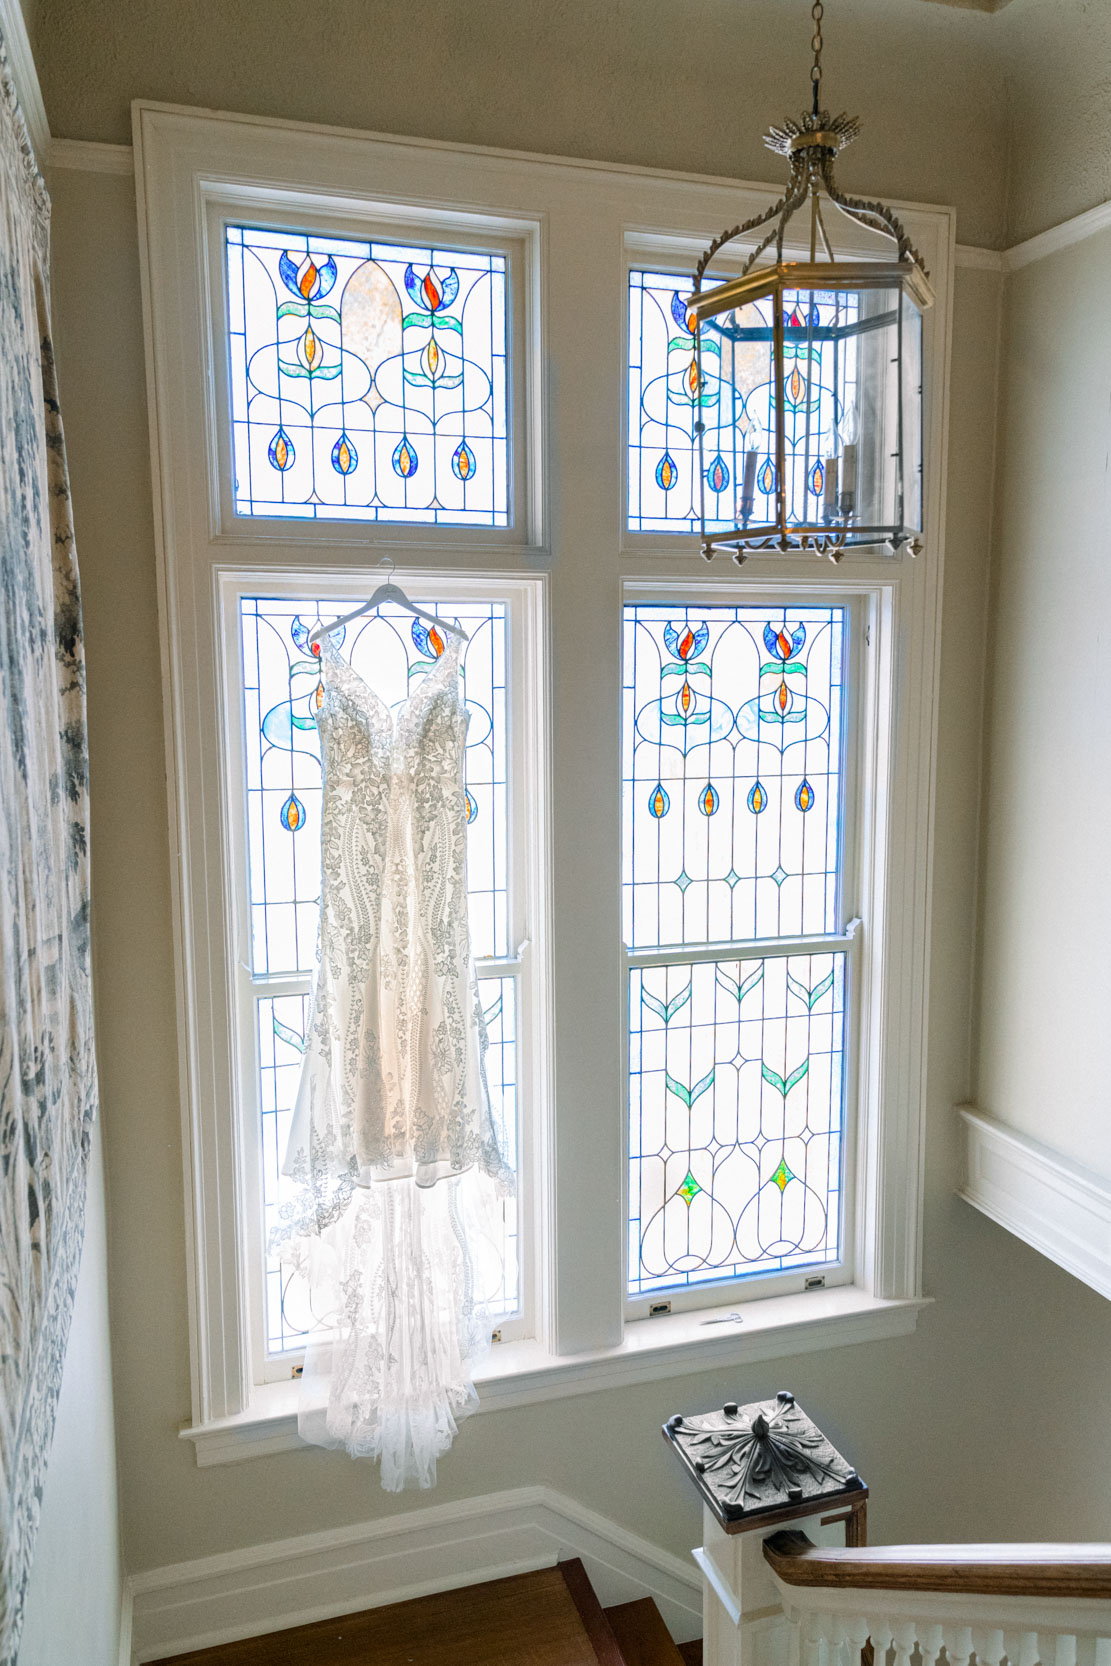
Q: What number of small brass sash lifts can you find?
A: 4